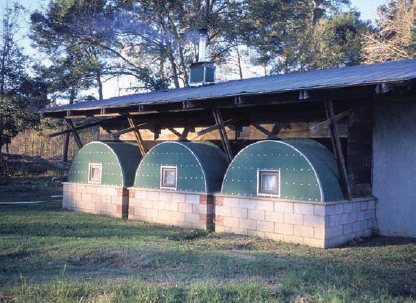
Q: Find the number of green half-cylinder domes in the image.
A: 3